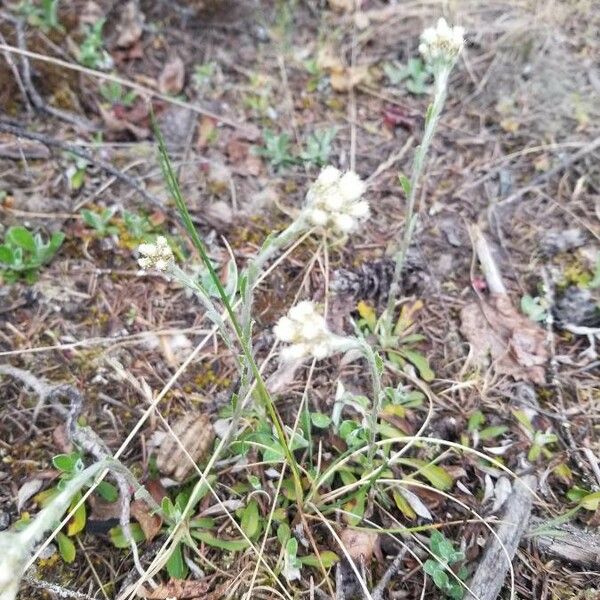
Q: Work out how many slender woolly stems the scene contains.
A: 5